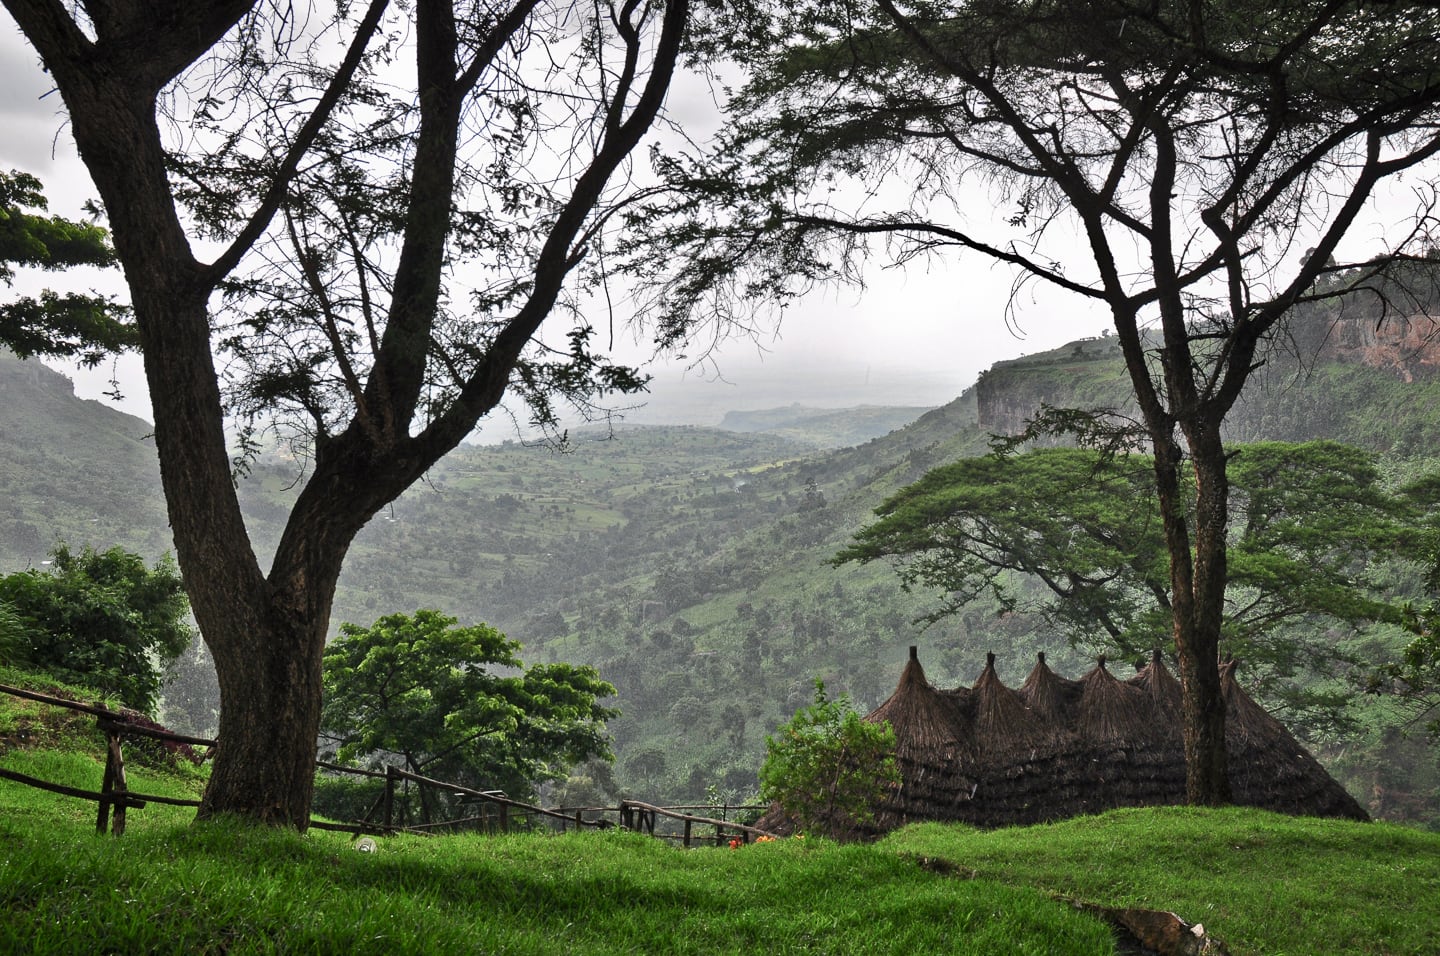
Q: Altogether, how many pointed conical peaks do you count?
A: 6